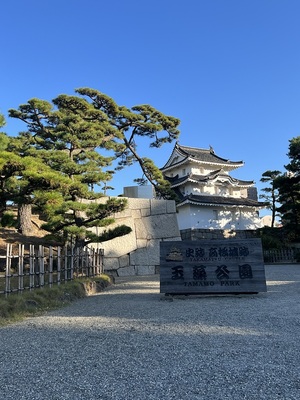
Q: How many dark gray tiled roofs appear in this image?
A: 3